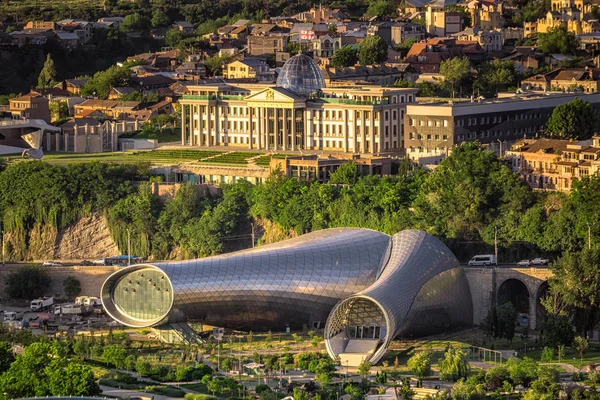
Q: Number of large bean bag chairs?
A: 0